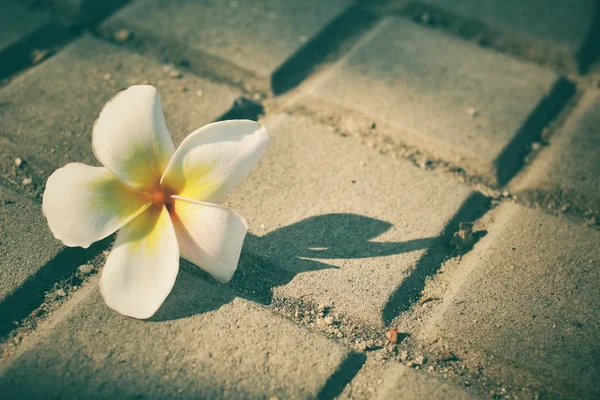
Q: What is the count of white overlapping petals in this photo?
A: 5